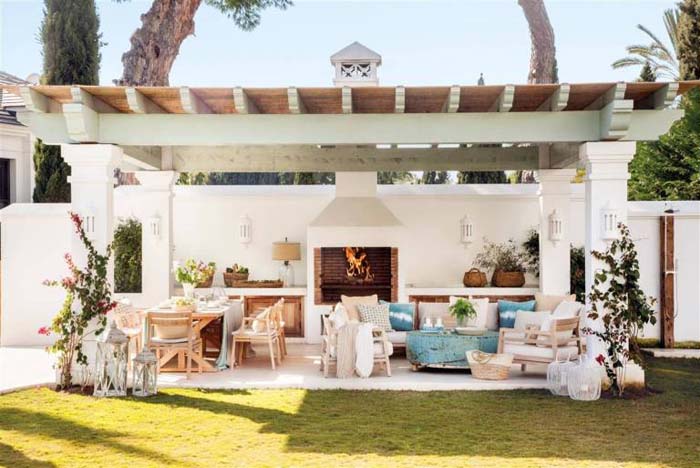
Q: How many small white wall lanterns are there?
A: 6